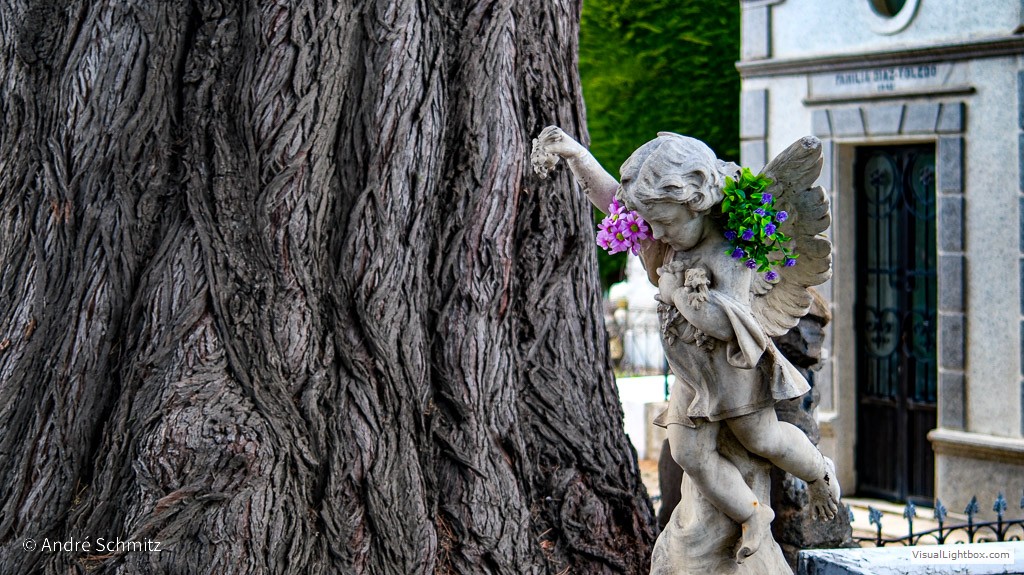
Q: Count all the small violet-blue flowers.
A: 10